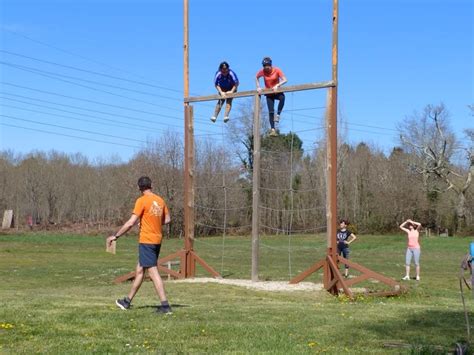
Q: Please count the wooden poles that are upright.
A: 3